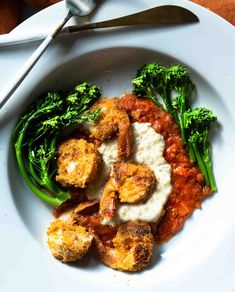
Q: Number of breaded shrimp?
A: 5